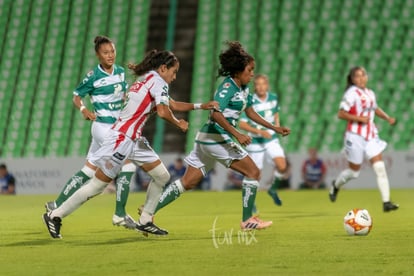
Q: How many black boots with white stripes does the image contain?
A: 2